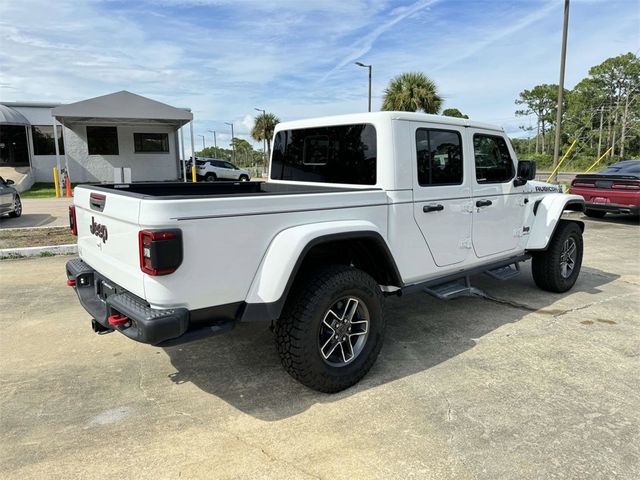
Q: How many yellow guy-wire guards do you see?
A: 2